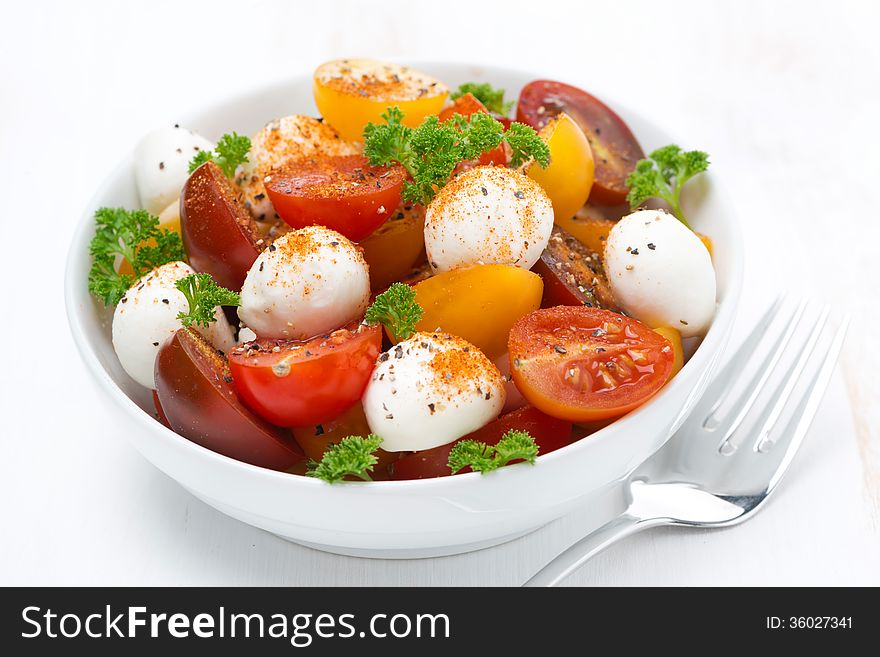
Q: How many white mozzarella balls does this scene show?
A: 7